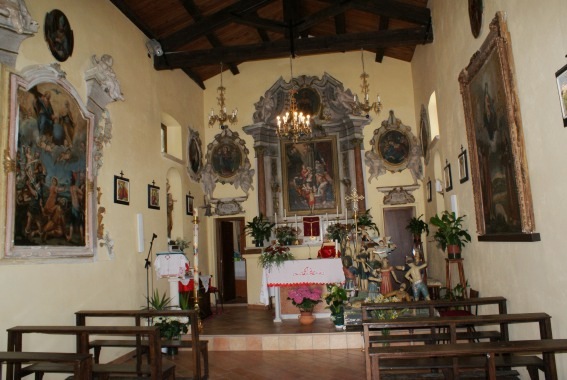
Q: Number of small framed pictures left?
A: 3